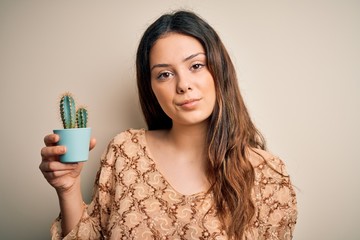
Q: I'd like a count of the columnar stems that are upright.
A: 2